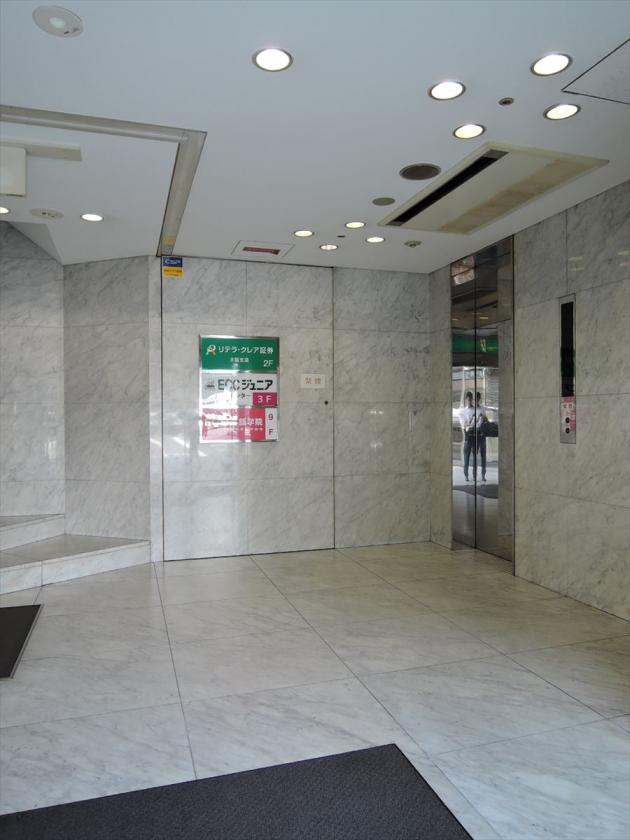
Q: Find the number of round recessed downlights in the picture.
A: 11